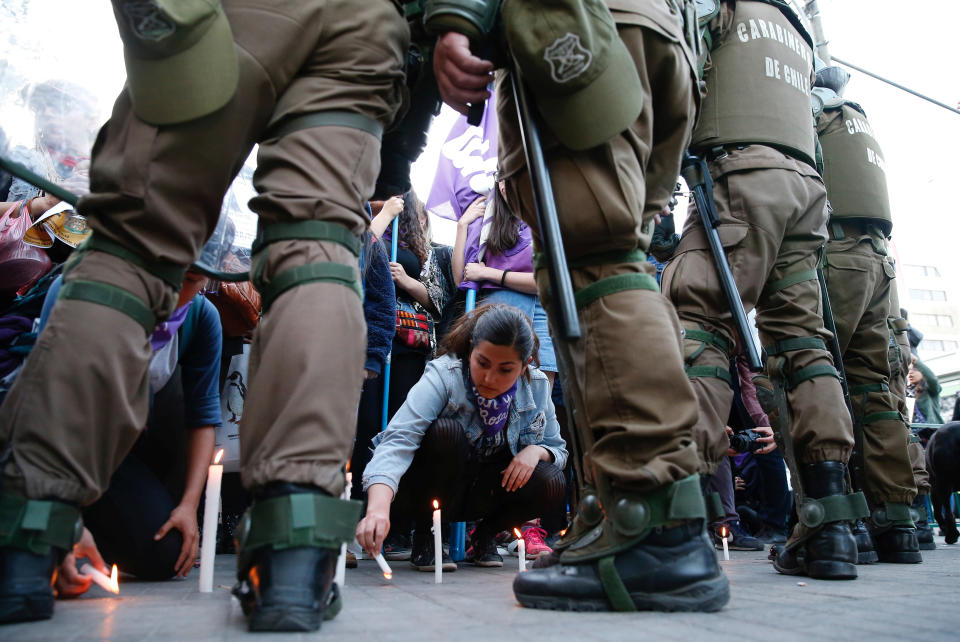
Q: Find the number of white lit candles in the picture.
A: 7